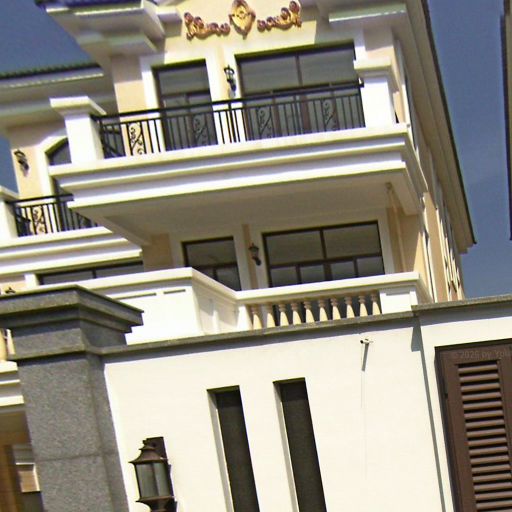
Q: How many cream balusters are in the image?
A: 10